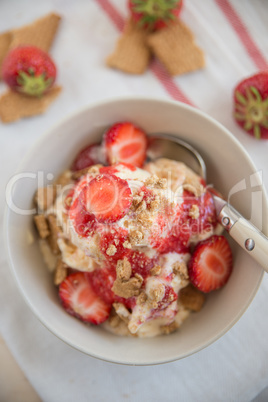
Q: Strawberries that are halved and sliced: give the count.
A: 4